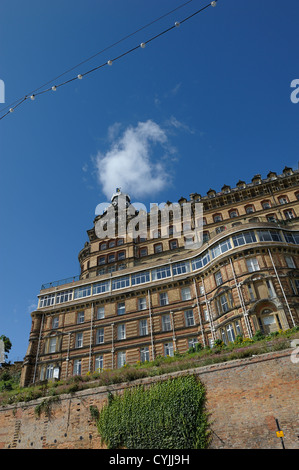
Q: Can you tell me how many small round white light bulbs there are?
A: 8